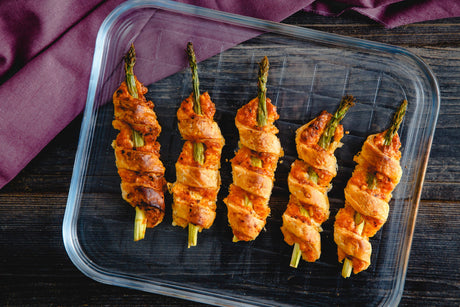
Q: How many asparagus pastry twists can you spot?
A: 5